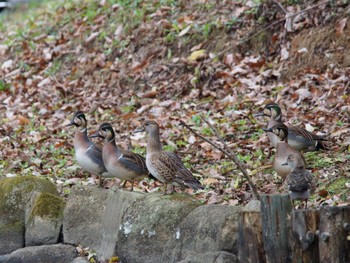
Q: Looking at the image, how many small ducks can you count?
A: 6